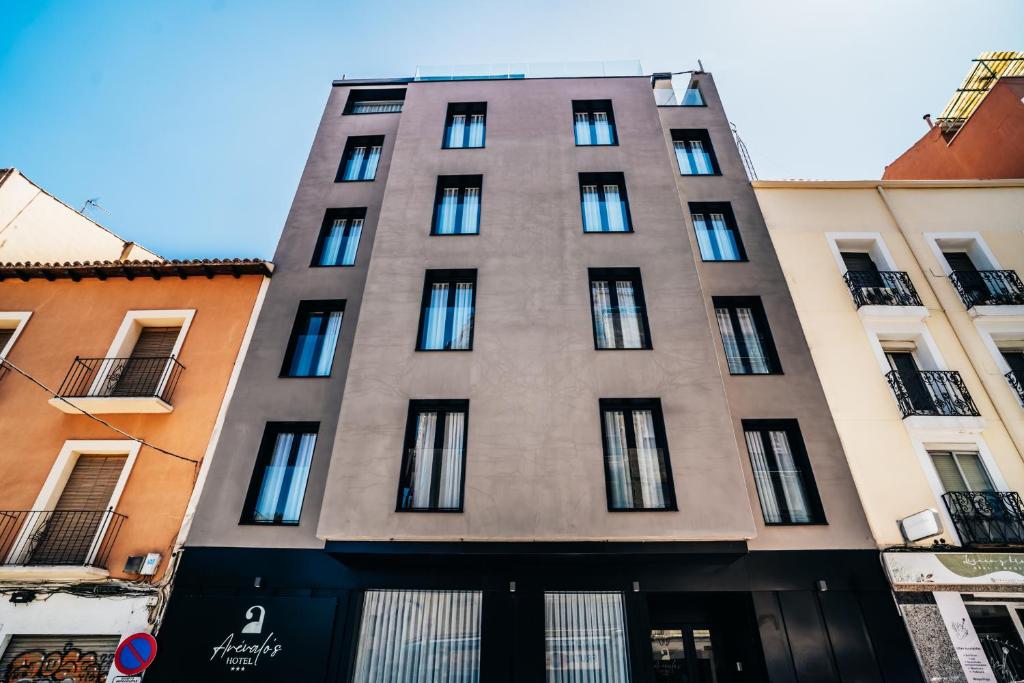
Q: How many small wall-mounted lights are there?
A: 4